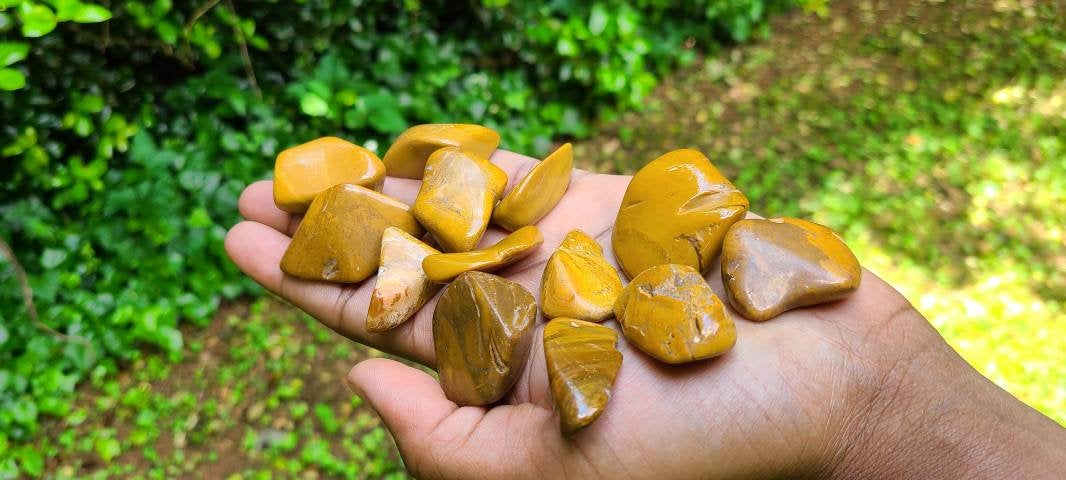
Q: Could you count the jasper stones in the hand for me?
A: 13